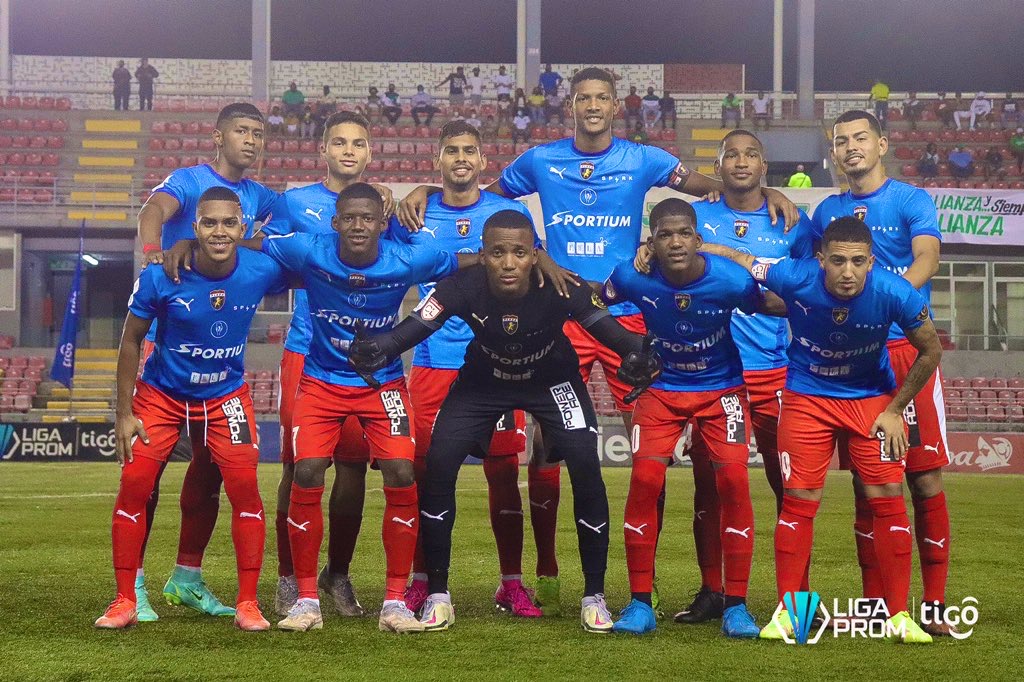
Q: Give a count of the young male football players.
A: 11